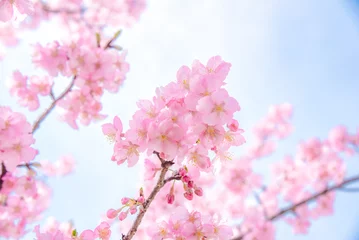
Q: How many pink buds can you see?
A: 11